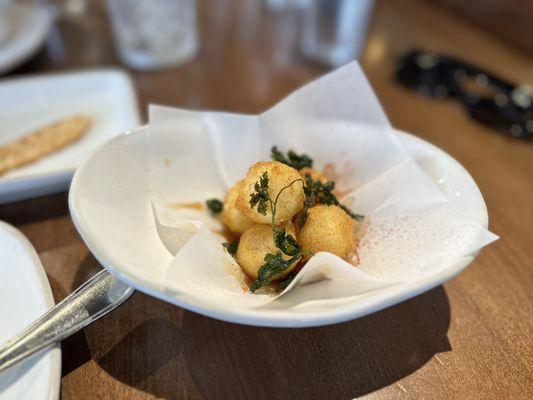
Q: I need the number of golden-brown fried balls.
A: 5